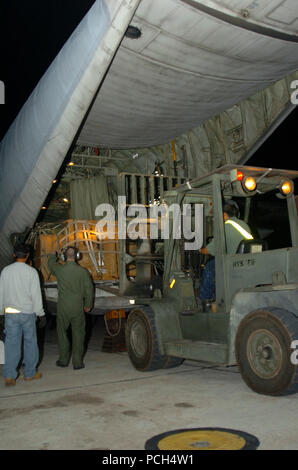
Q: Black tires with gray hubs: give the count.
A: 2